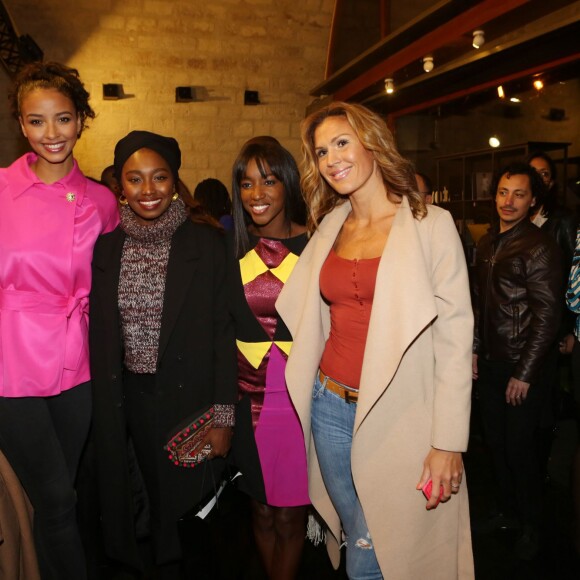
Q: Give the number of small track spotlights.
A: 3